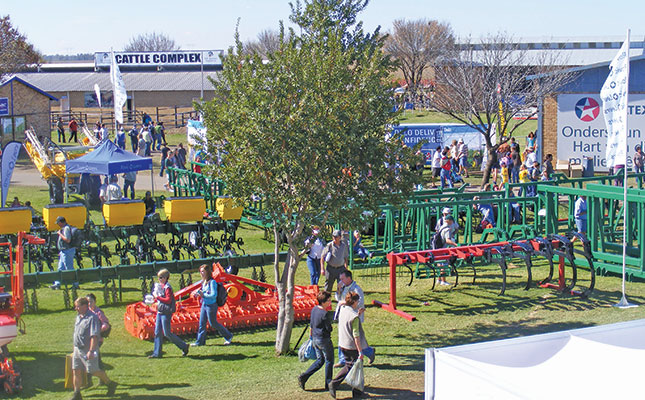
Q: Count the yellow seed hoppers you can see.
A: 5